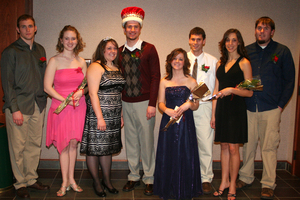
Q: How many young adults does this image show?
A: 8